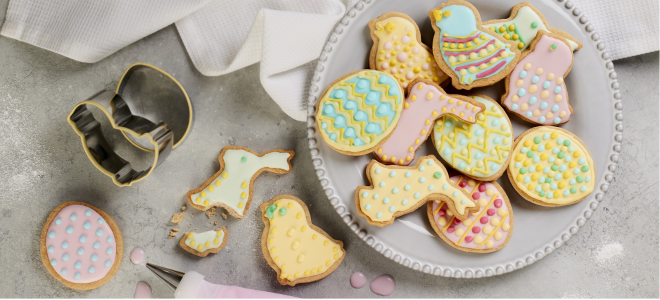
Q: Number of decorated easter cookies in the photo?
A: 13